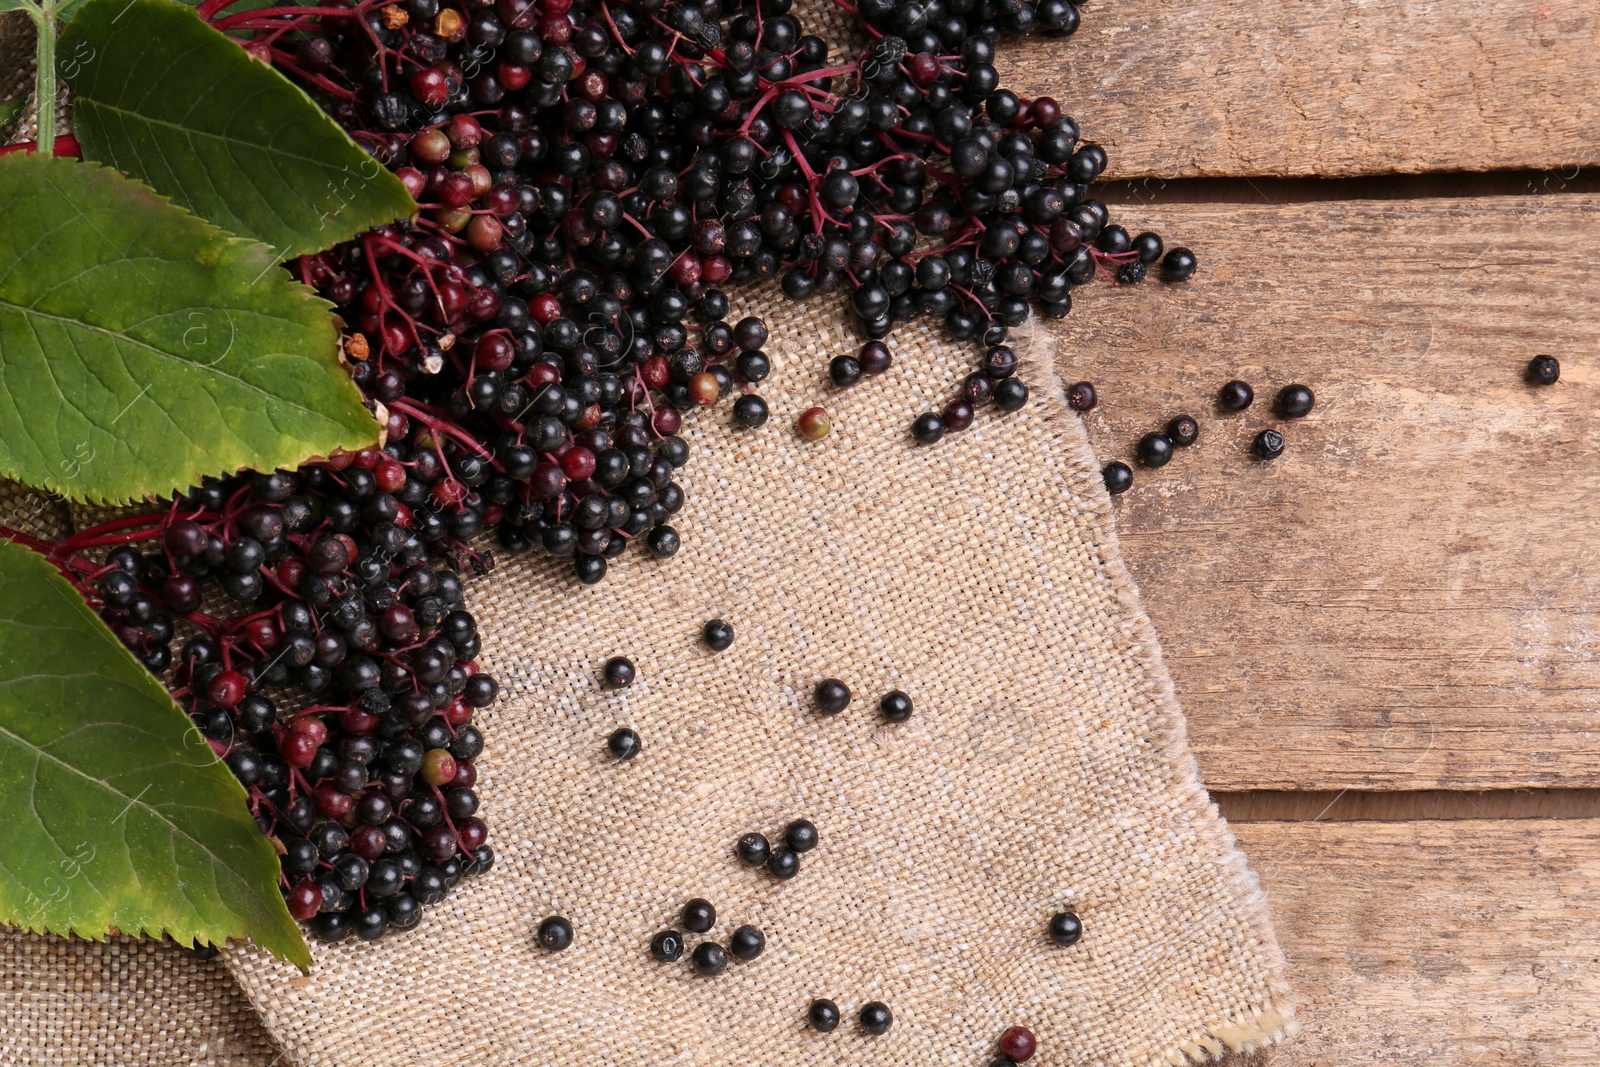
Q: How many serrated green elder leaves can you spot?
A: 3